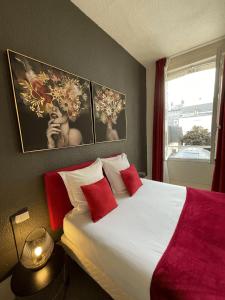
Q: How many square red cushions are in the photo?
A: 2